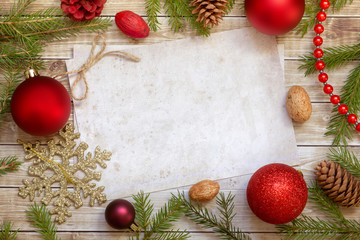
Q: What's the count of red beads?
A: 12